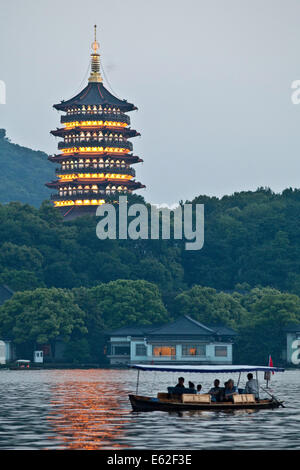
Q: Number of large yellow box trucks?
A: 0